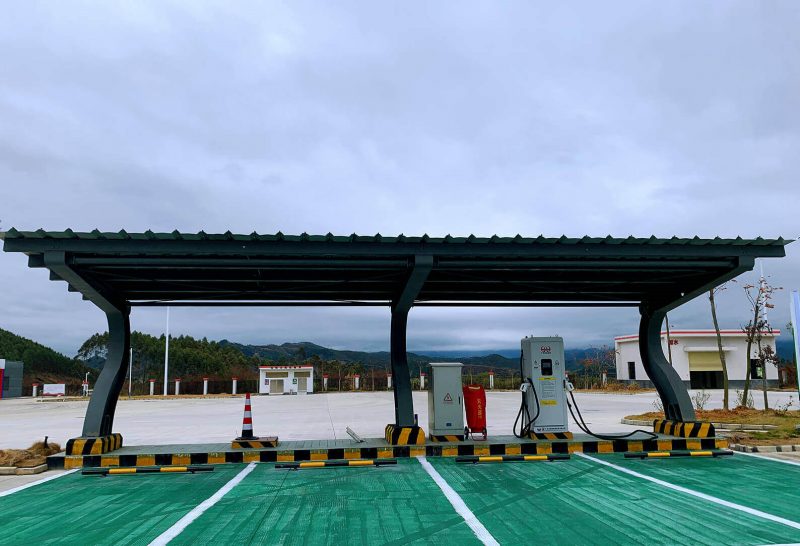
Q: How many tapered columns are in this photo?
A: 3